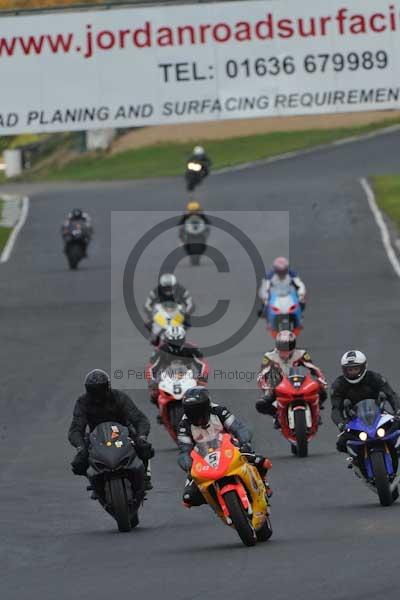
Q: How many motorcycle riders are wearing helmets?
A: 10